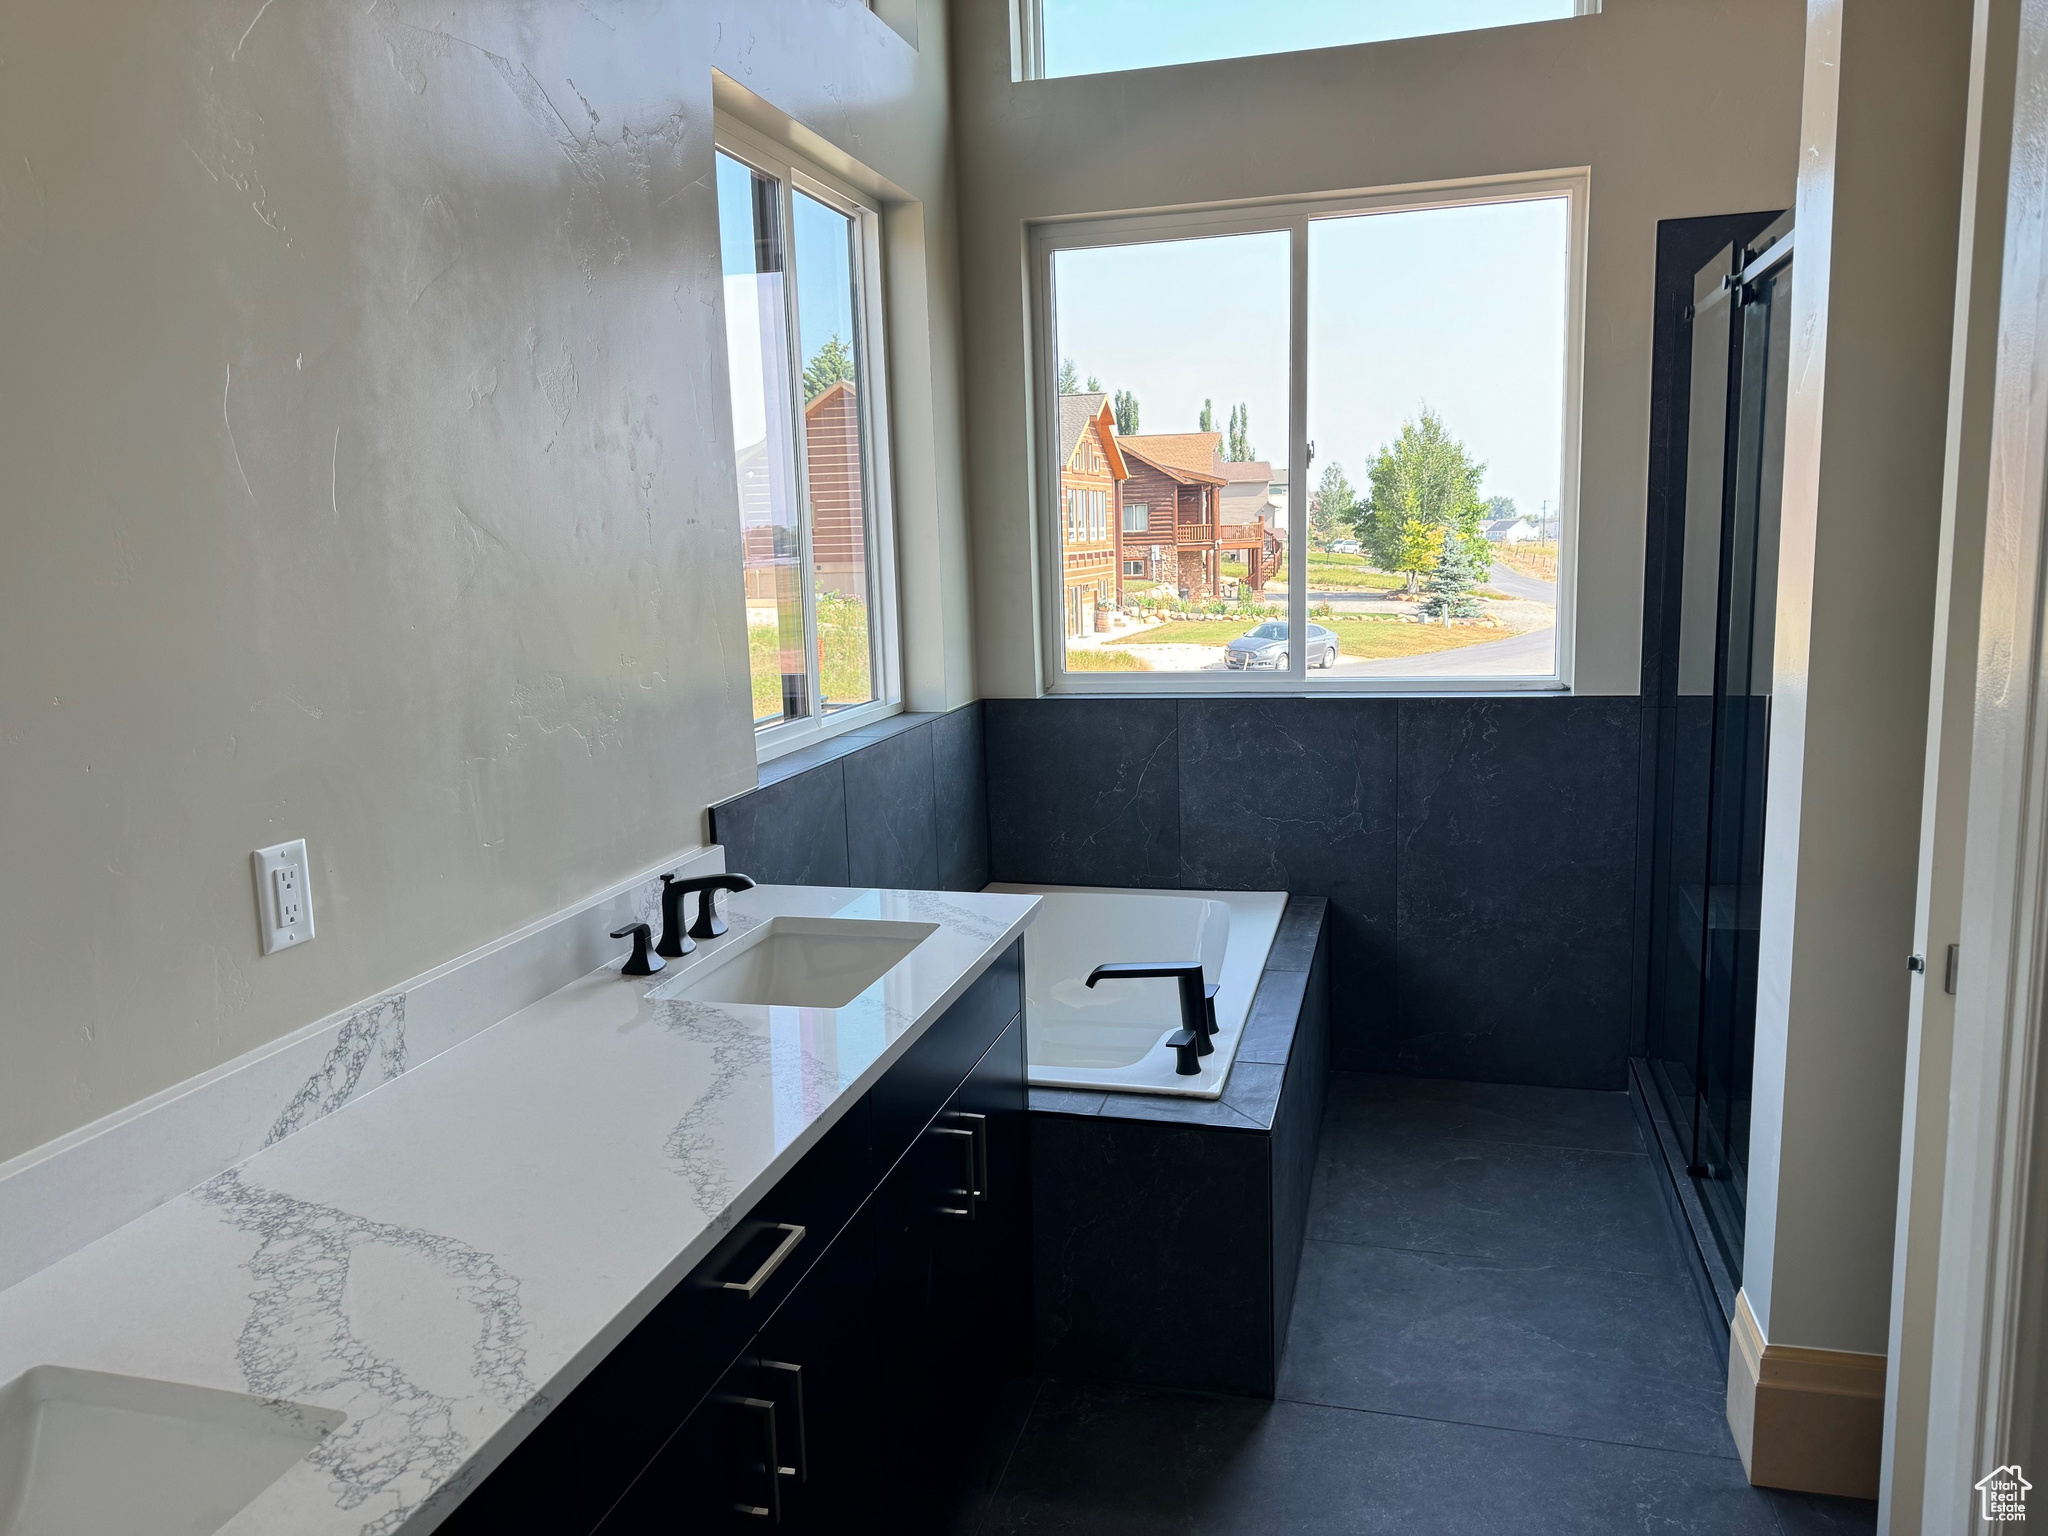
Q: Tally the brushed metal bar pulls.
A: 5